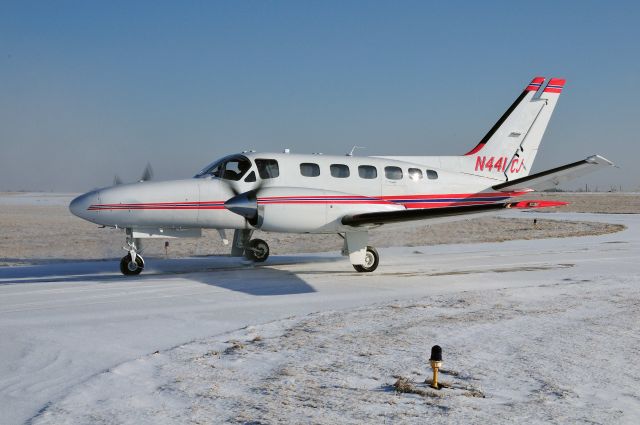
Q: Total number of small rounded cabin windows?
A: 6